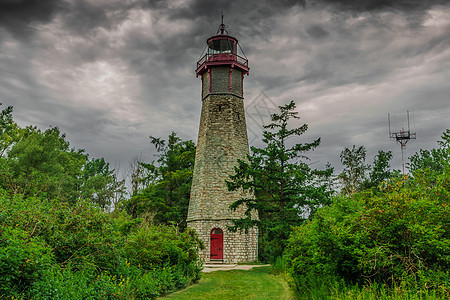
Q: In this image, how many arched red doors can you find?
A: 1